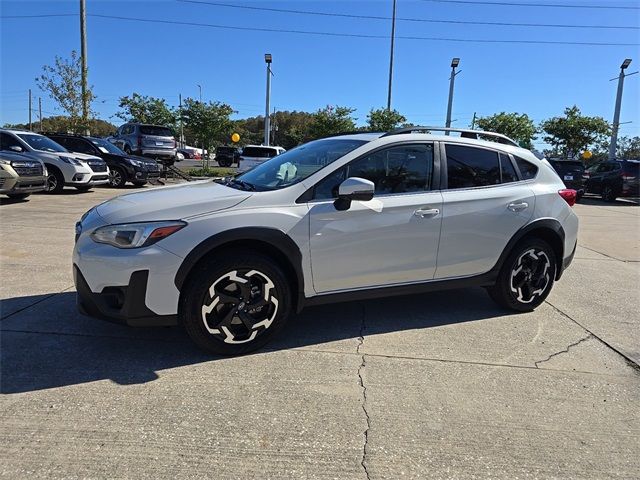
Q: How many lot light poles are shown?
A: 3